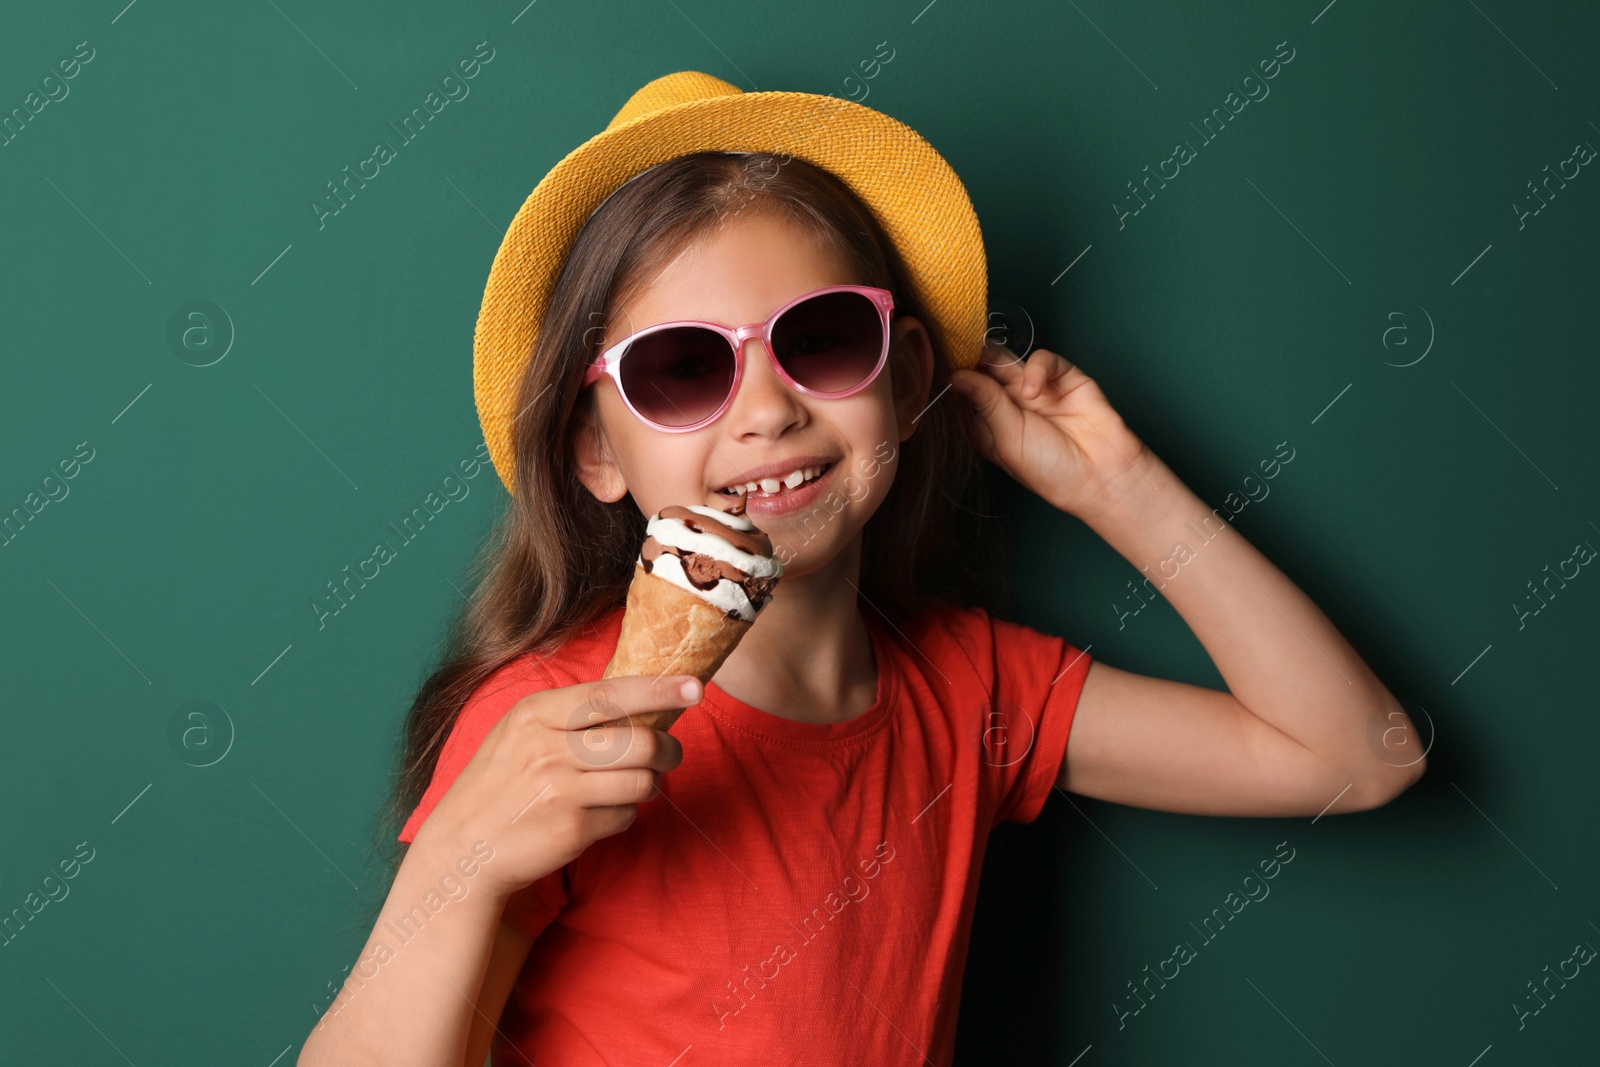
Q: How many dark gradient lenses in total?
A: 2